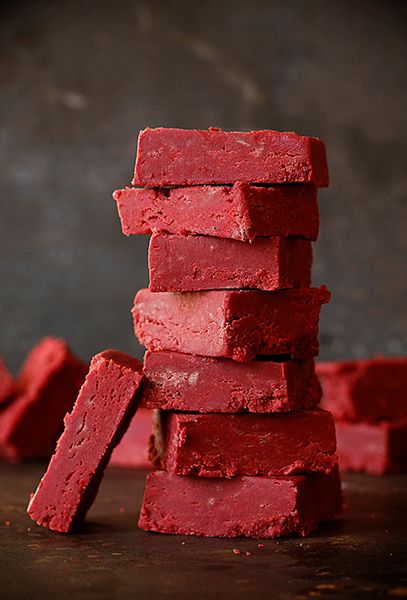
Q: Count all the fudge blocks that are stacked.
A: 7